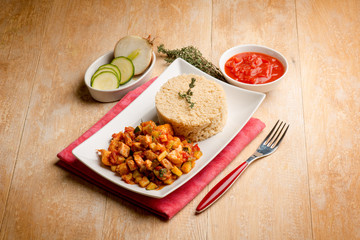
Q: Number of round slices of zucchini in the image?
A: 4